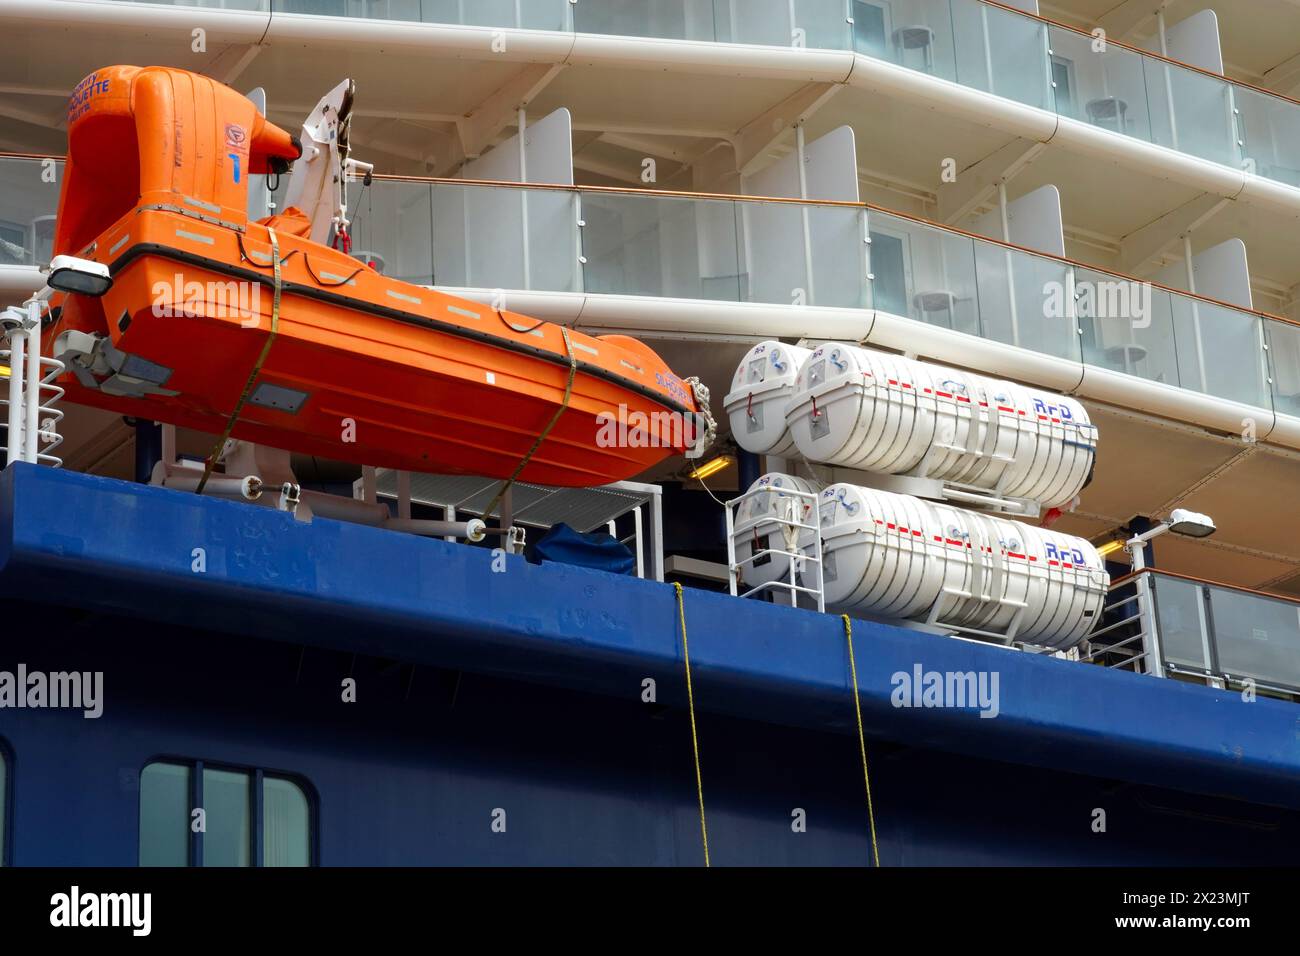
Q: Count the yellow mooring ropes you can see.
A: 2